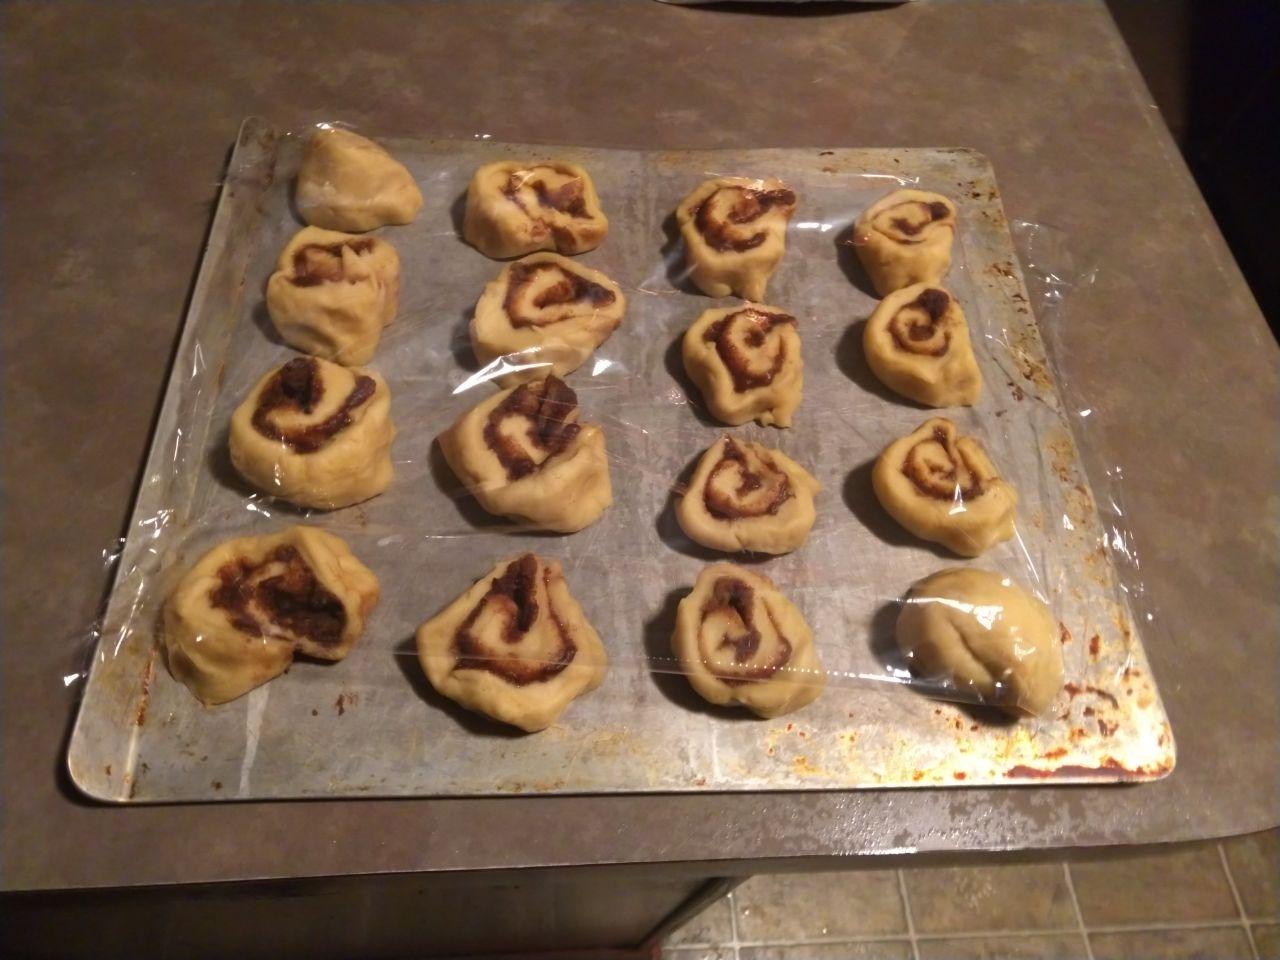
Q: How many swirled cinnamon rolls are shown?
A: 14